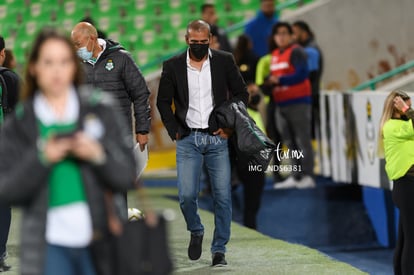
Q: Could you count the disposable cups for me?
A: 0